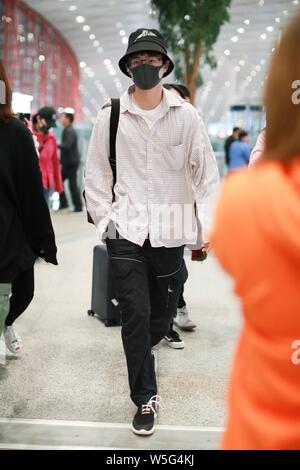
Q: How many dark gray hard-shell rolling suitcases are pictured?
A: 1